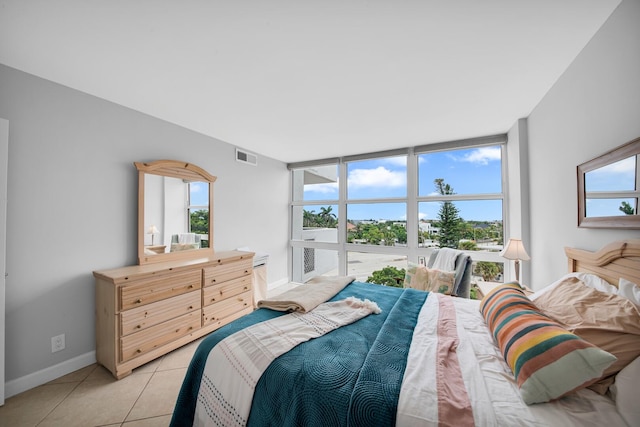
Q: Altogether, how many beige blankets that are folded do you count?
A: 1